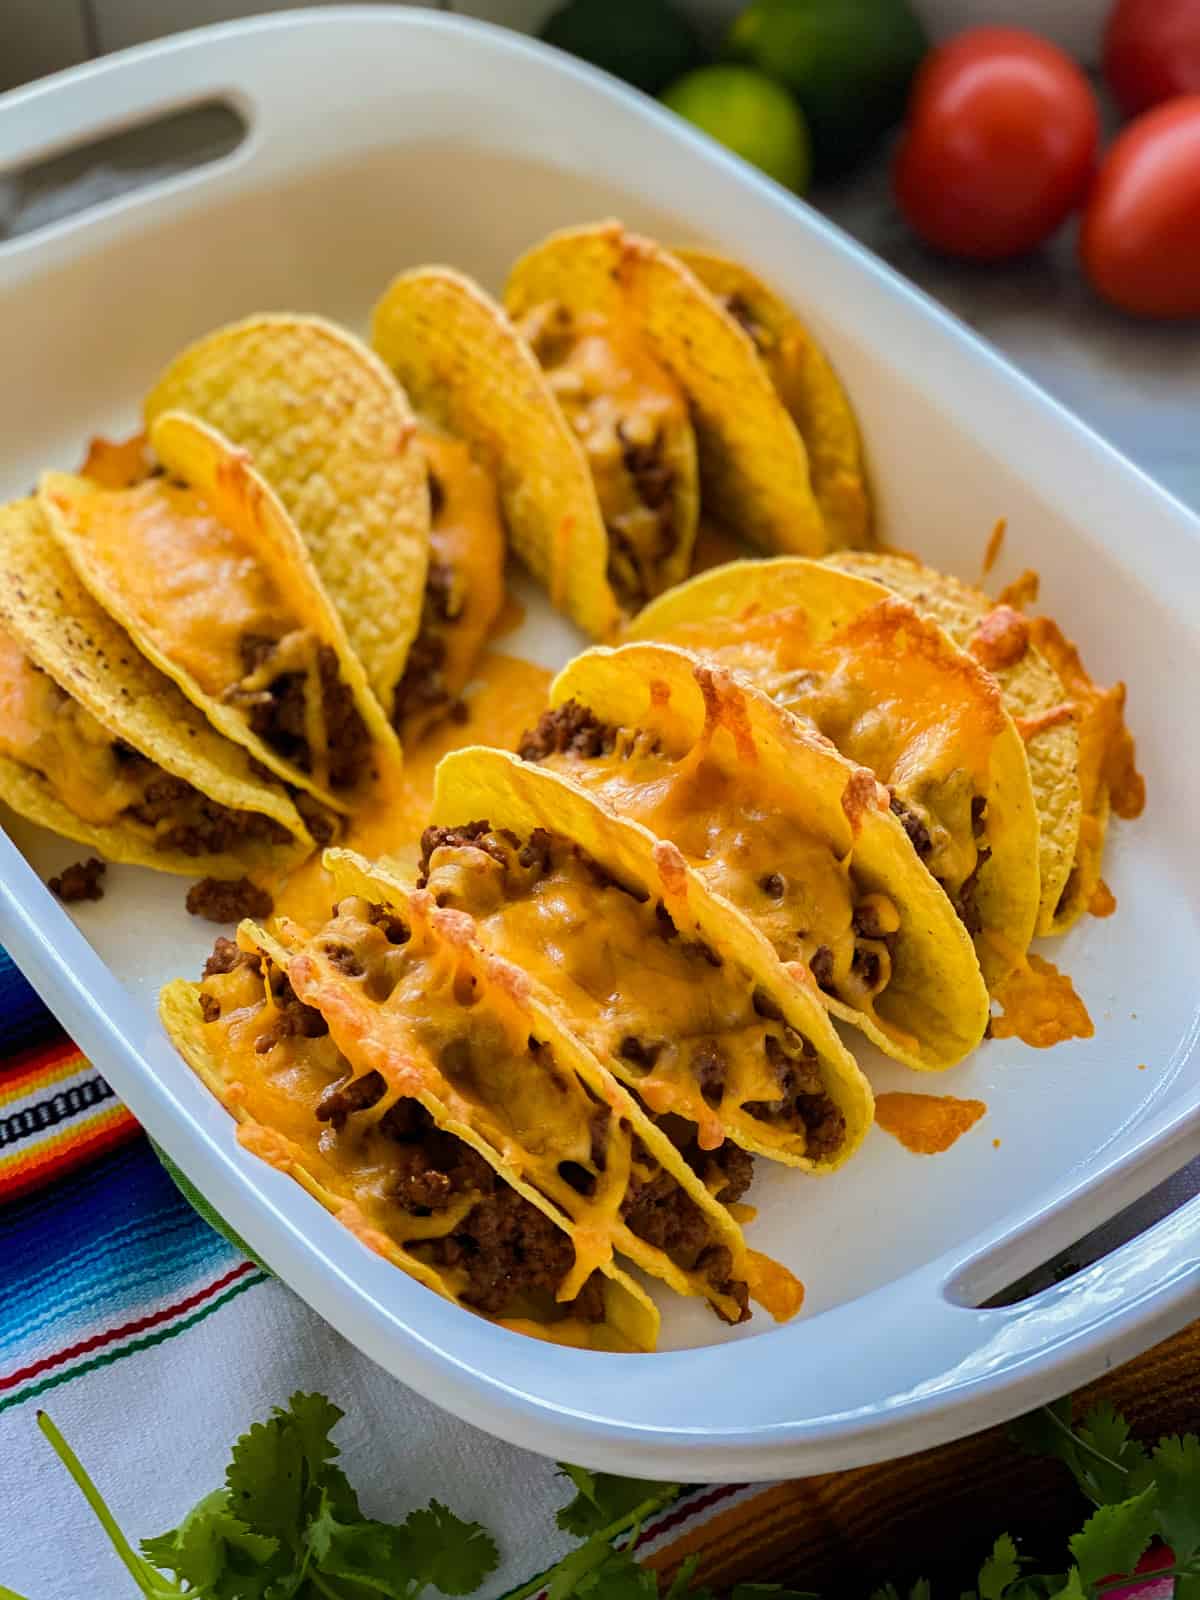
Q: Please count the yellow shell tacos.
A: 11